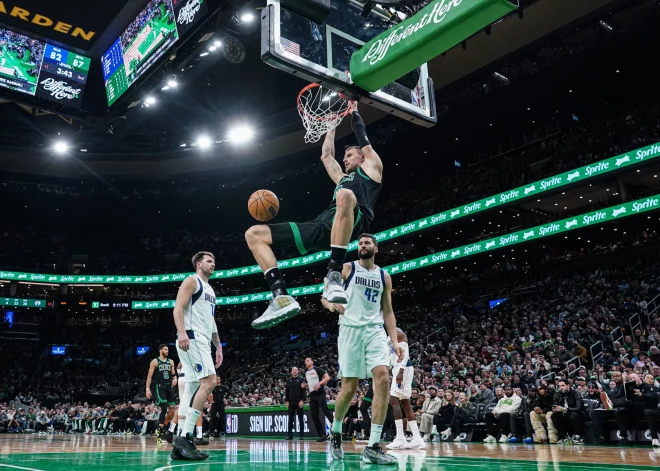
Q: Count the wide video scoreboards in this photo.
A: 2